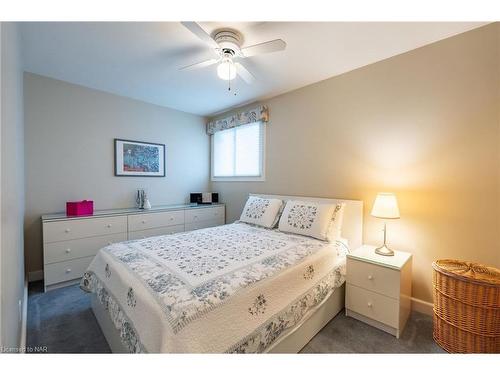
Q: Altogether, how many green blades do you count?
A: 0